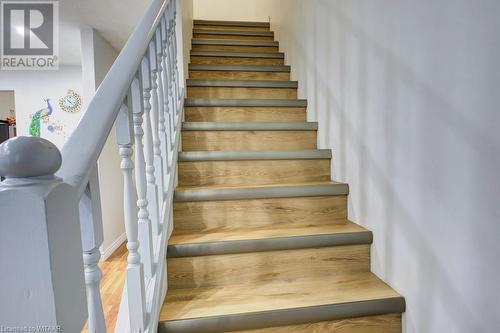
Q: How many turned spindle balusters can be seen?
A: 10